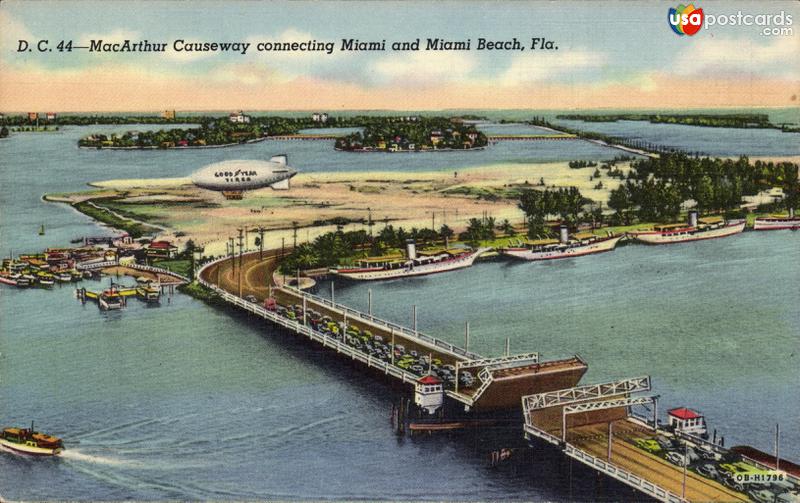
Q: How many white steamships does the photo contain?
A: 4